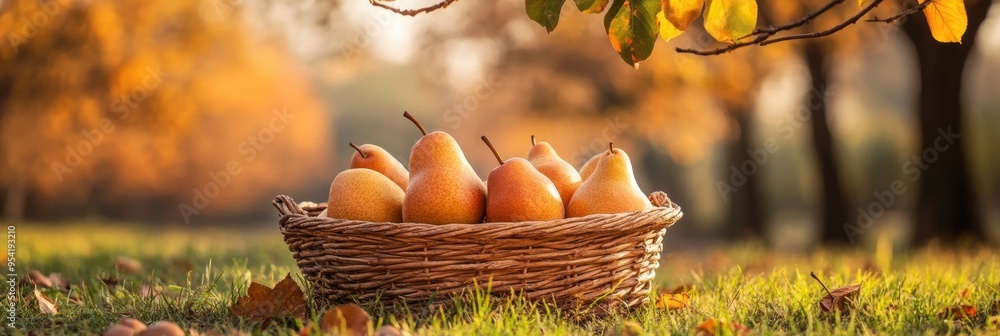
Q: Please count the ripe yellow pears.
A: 7